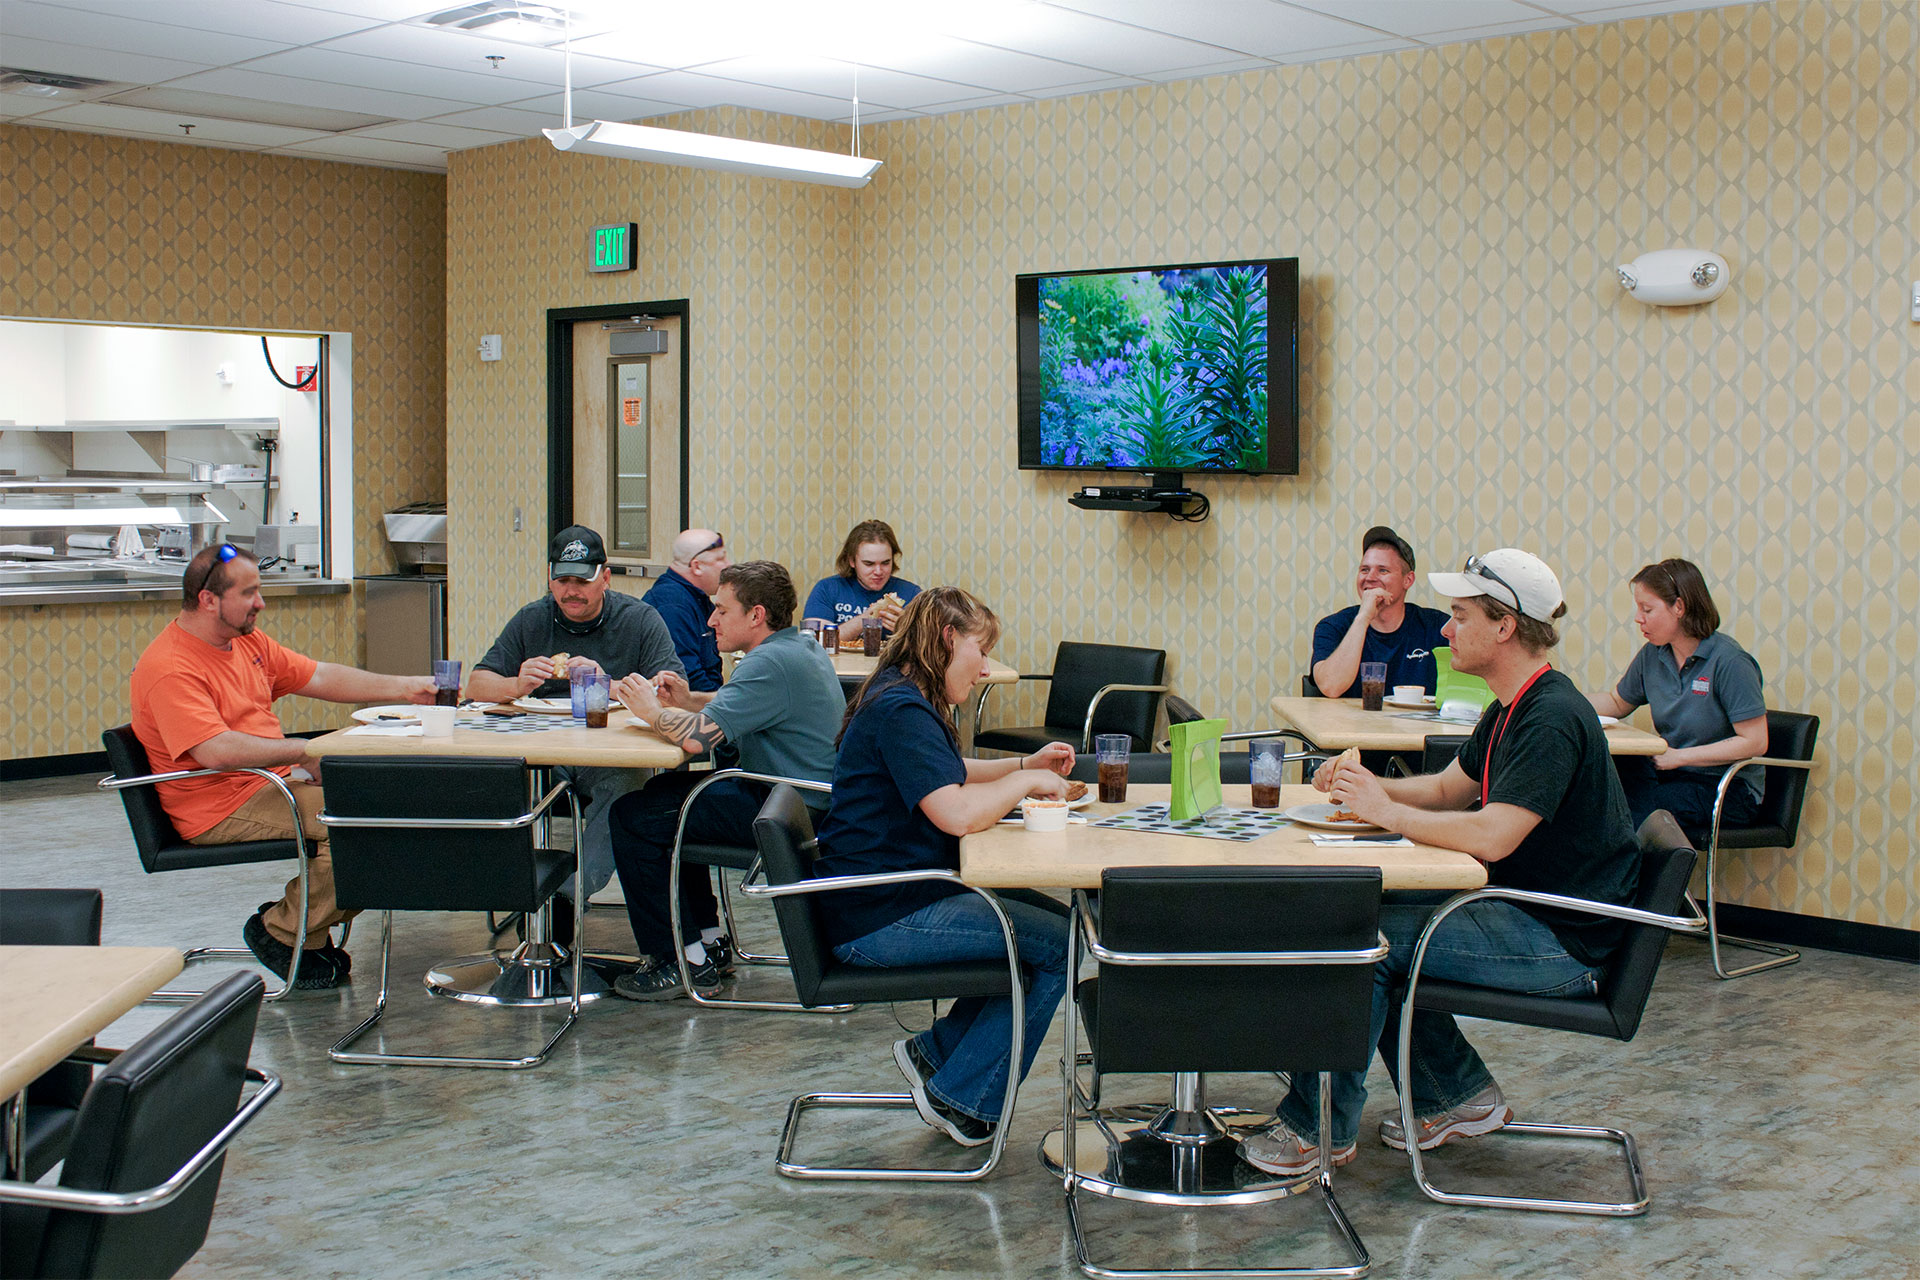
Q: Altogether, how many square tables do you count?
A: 5